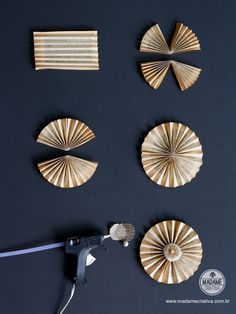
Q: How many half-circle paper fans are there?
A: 2